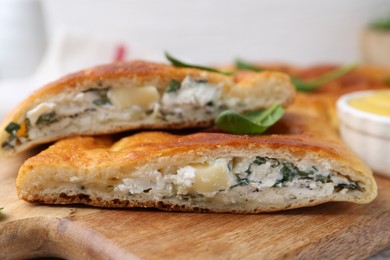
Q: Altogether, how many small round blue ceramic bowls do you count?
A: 0